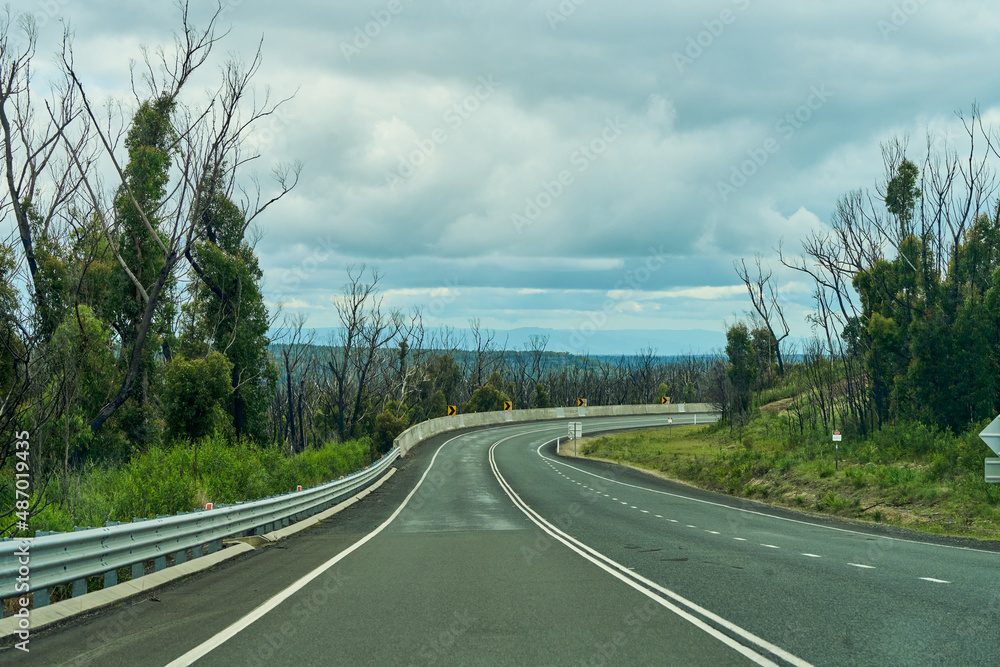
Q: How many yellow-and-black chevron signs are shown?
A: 4